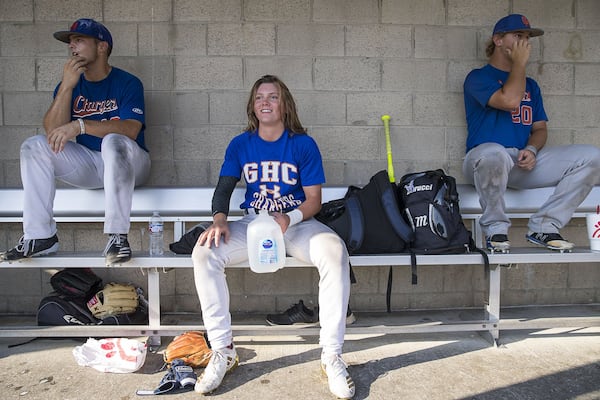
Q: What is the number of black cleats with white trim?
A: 4